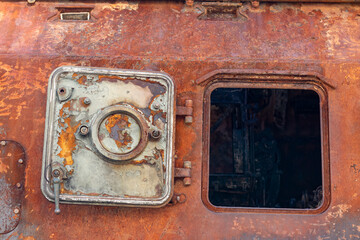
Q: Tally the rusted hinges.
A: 2